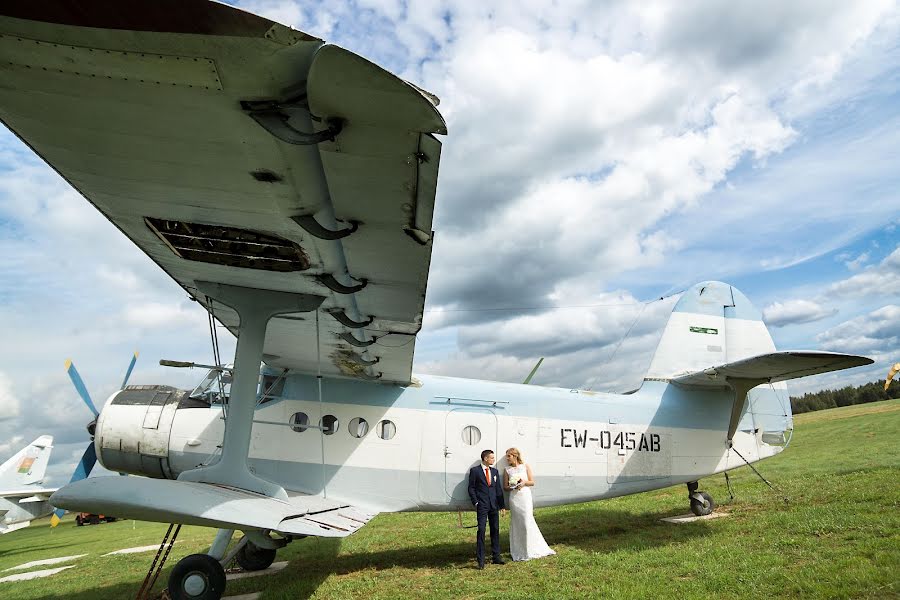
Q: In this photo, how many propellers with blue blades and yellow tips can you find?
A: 1